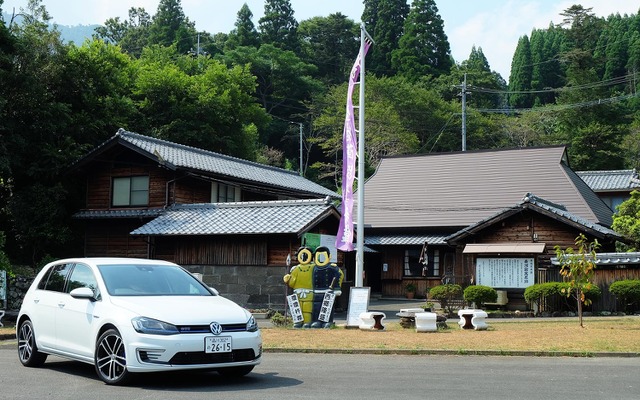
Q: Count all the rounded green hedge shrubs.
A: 4